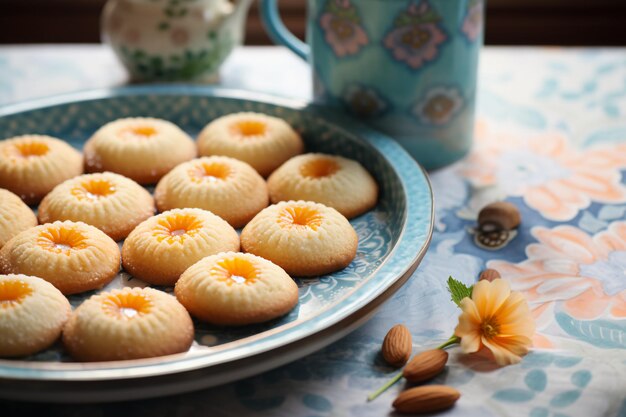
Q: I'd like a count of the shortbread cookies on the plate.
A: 13